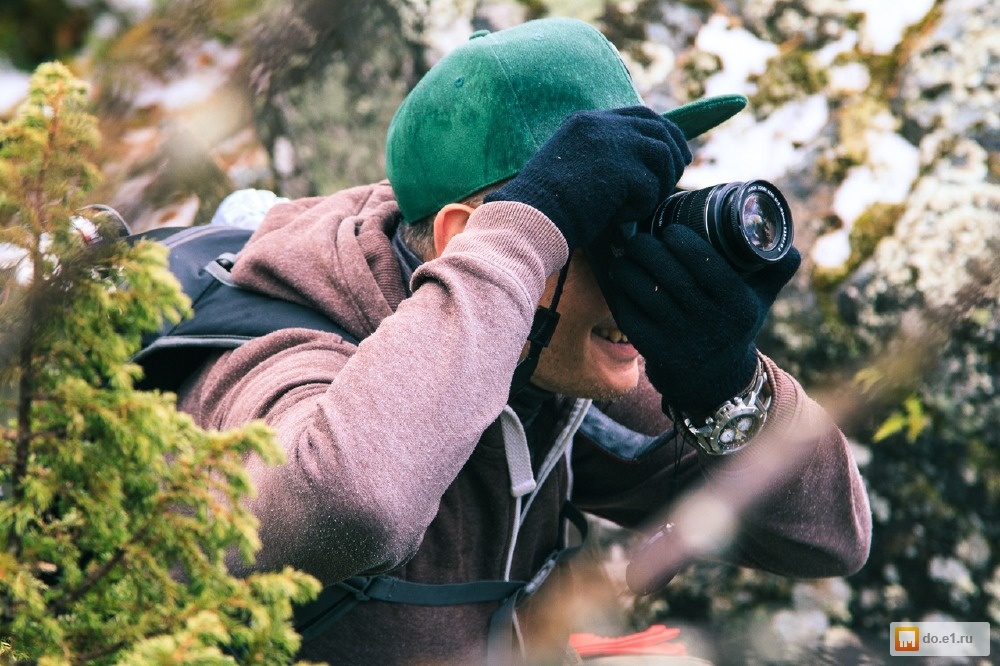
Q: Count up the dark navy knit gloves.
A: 2